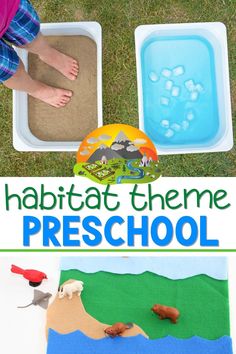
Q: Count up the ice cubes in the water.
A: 14